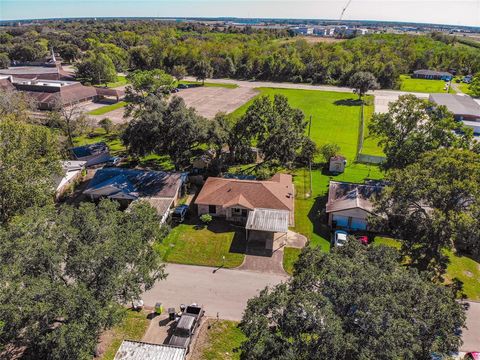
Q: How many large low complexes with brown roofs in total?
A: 1